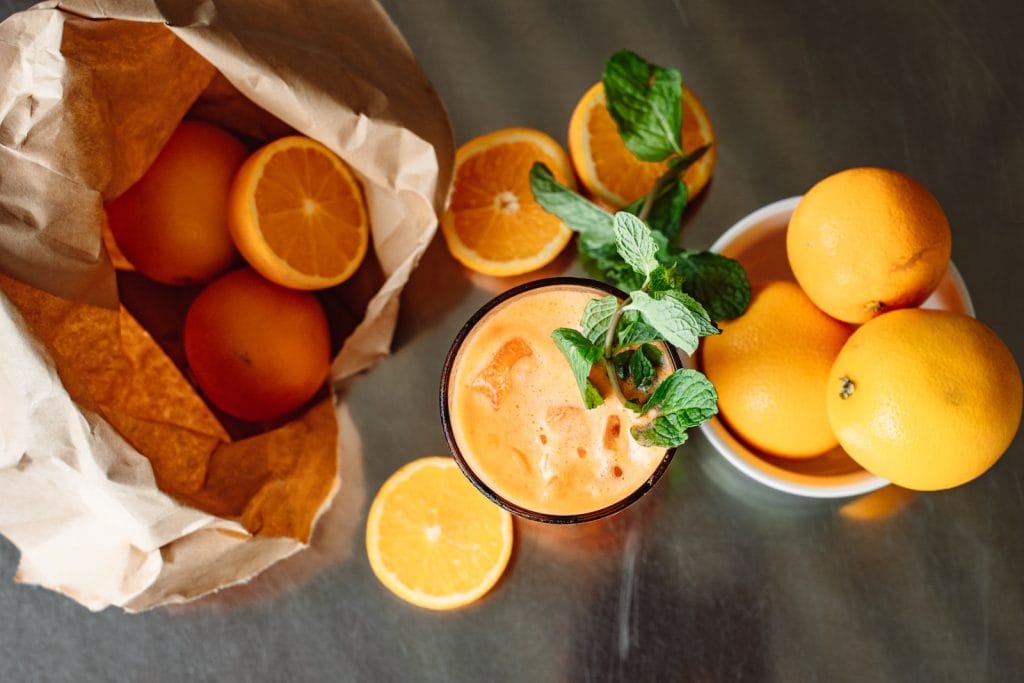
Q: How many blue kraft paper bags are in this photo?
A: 0